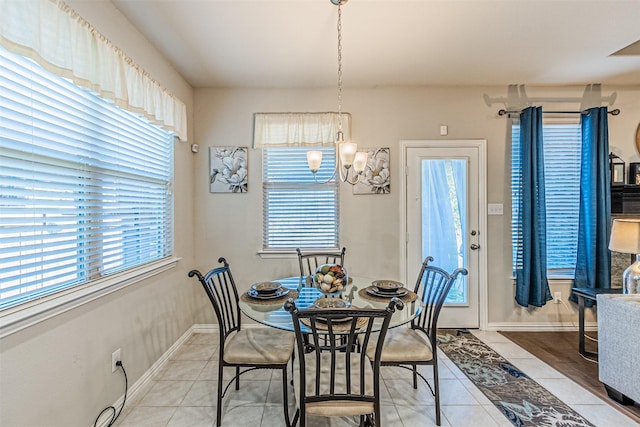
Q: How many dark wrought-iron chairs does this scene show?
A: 4